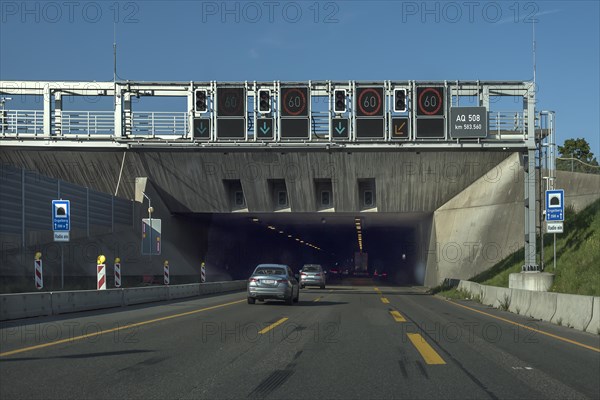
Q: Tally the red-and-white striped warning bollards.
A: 5